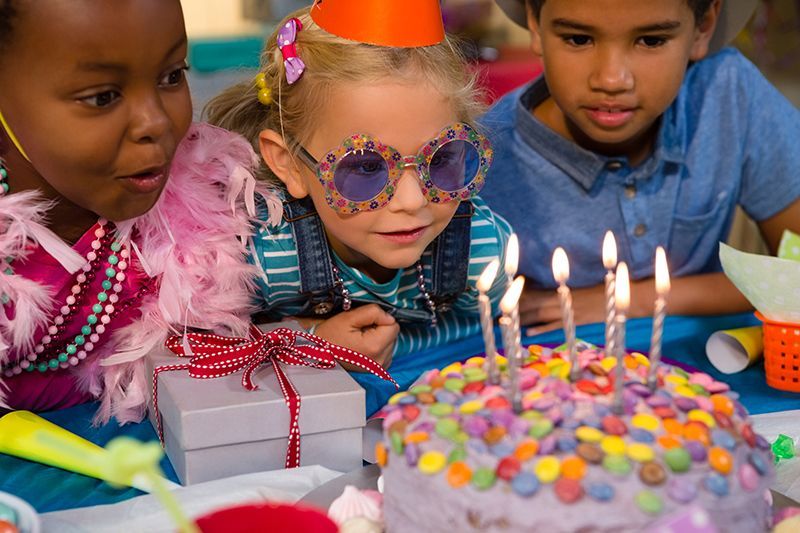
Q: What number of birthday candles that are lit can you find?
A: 7